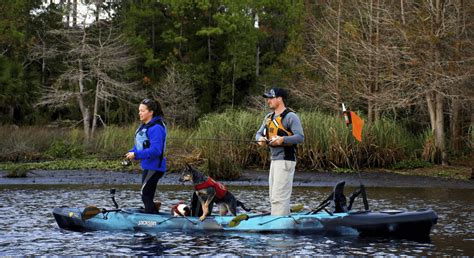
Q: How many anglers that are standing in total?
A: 2